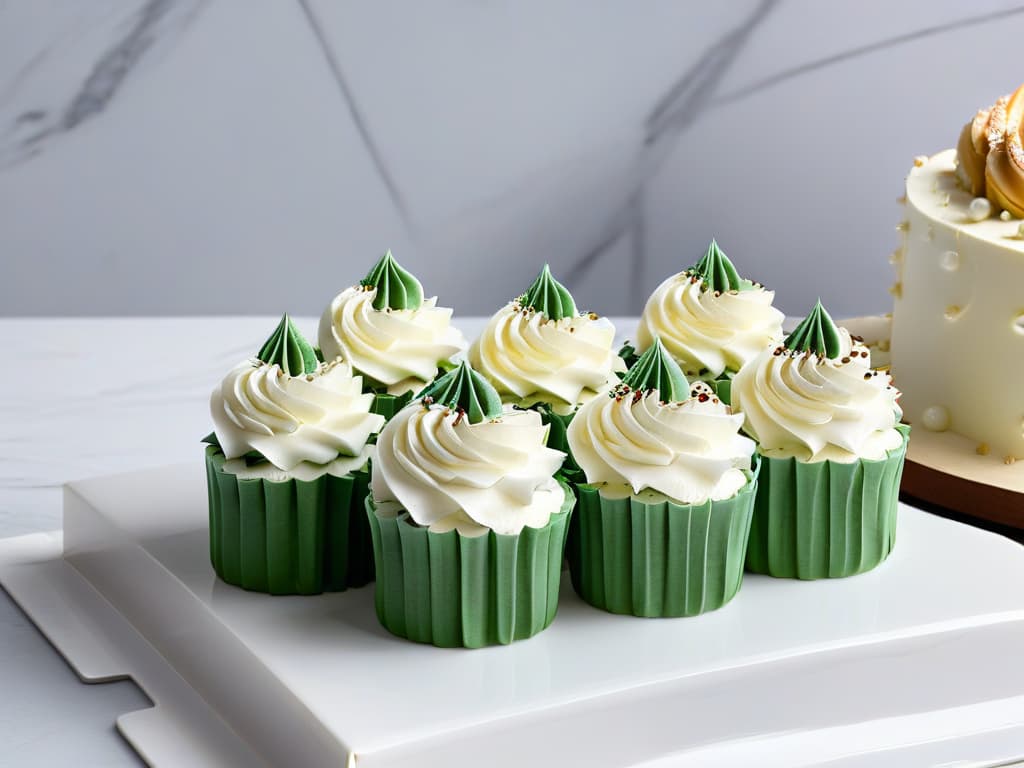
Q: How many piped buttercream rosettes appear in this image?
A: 7